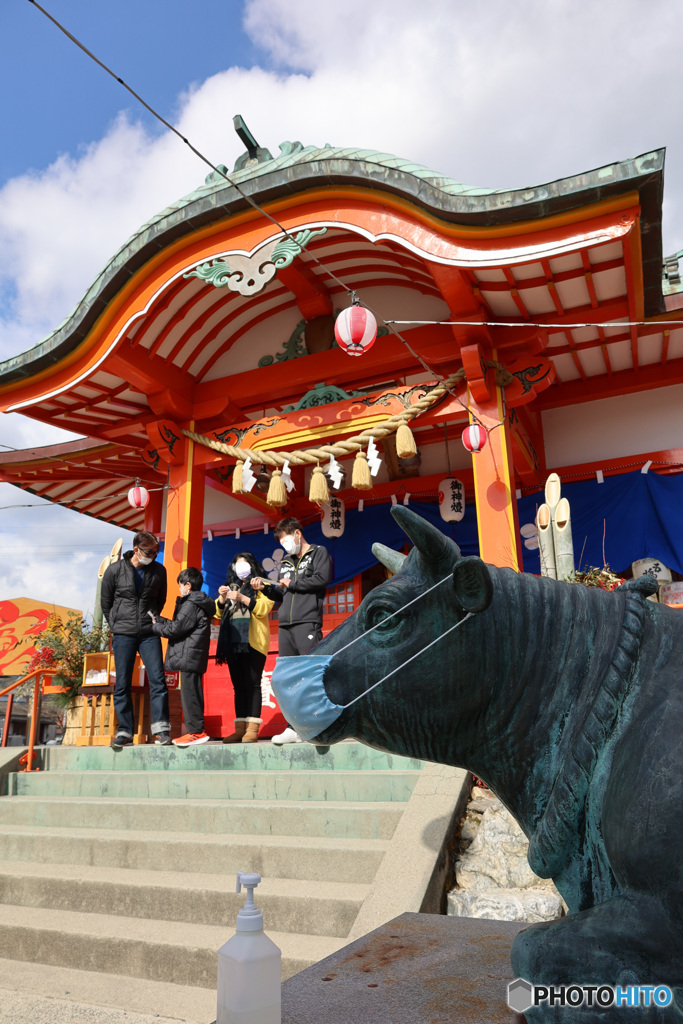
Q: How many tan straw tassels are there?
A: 5